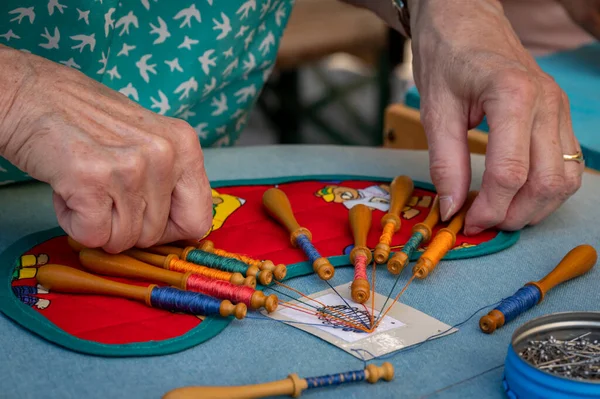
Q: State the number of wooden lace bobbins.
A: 12